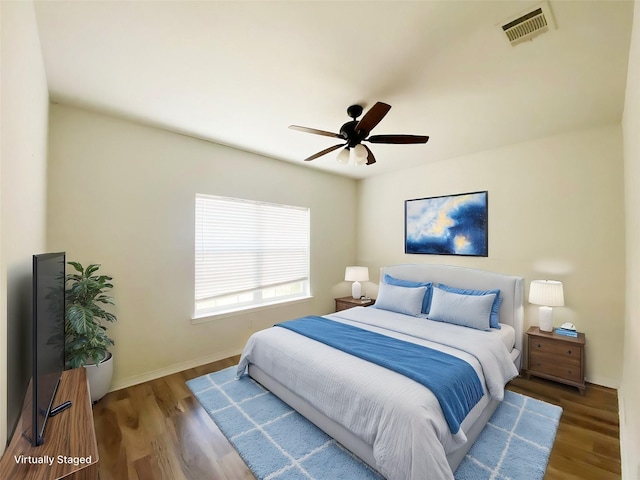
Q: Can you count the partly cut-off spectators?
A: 0